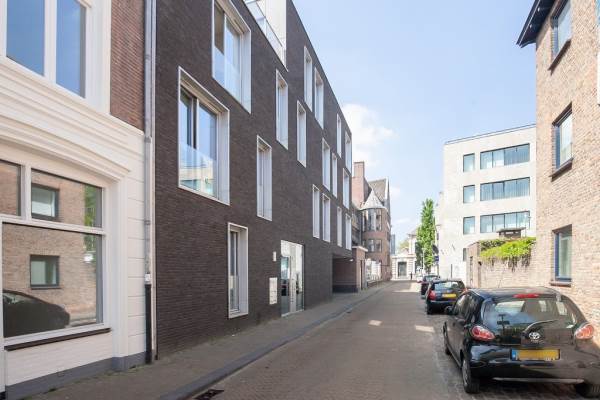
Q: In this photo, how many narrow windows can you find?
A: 15